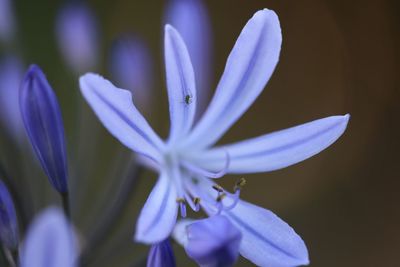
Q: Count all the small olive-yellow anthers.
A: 5